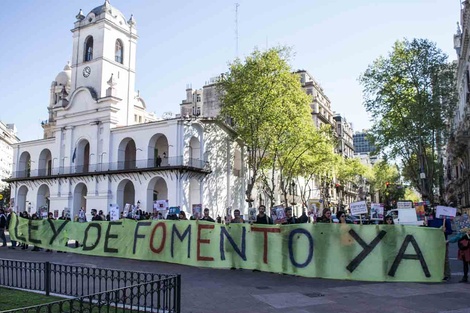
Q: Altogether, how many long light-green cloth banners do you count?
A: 1